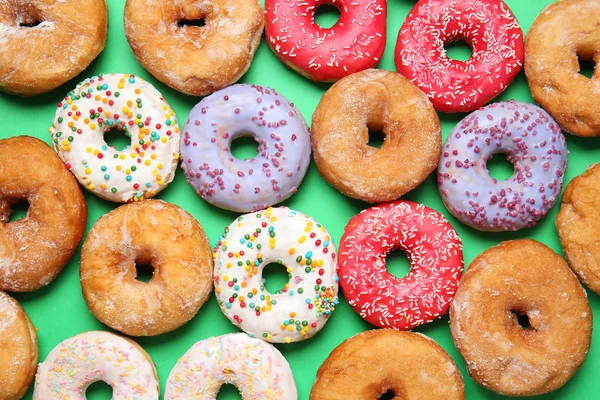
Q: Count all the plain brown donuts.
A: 10